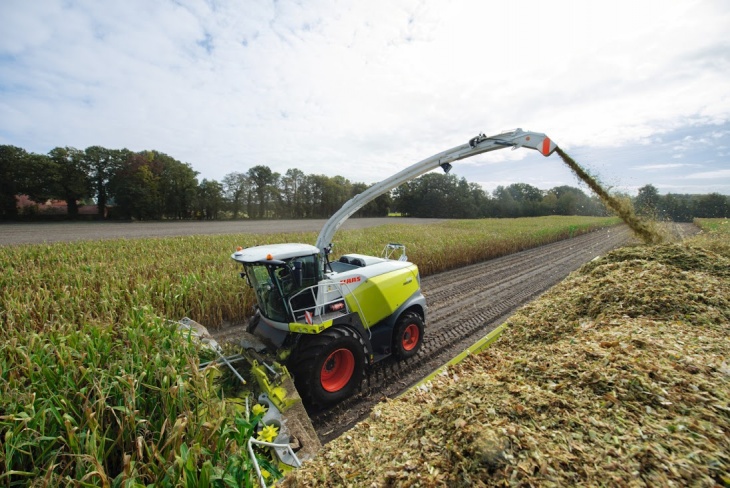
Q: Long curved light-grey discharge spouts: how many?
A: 1